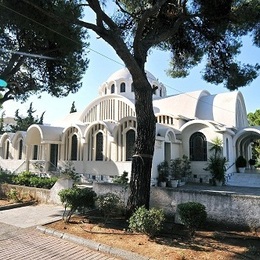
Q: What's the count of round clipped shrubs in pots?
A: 2